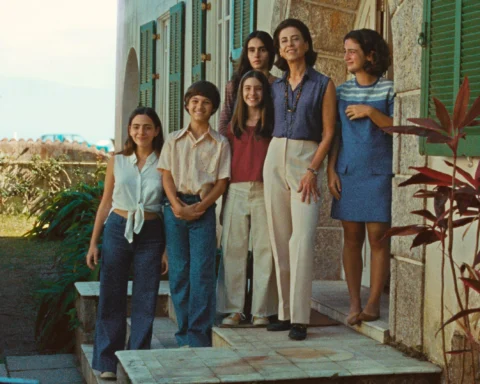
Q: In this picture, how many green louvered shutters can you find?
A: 5